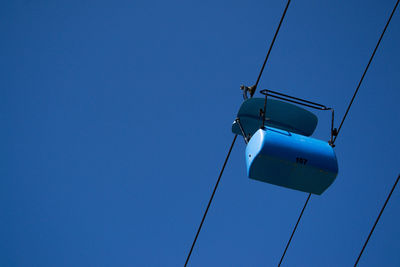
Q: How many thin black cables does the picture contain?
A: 3